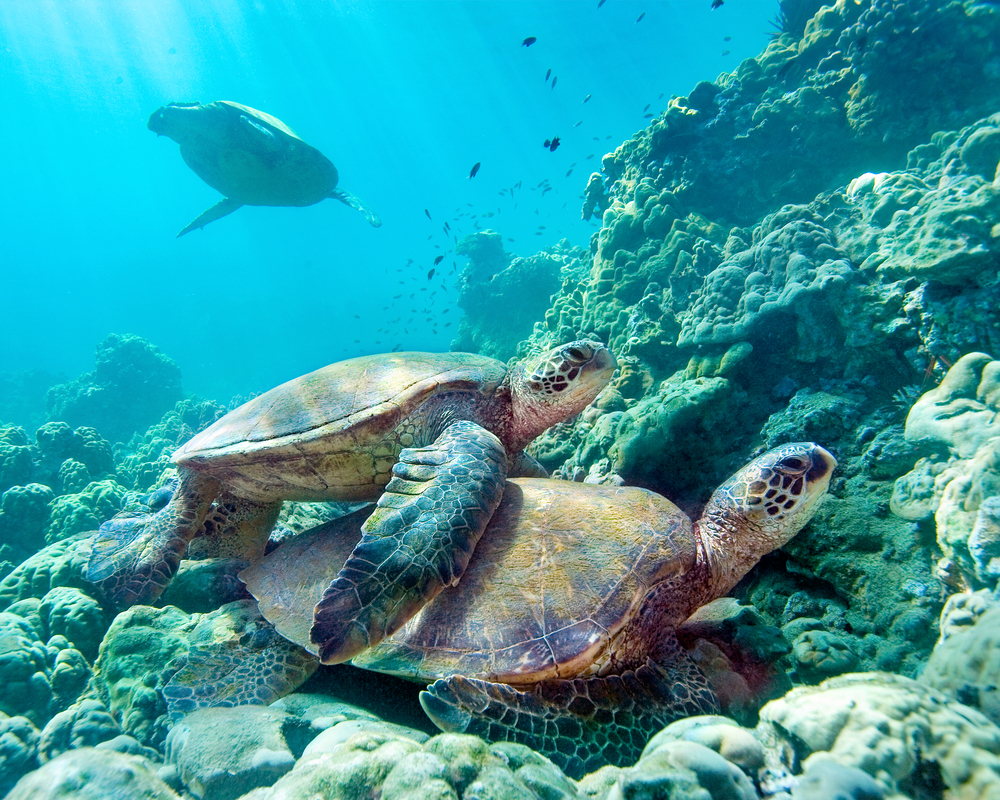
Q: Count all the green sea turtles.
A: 3